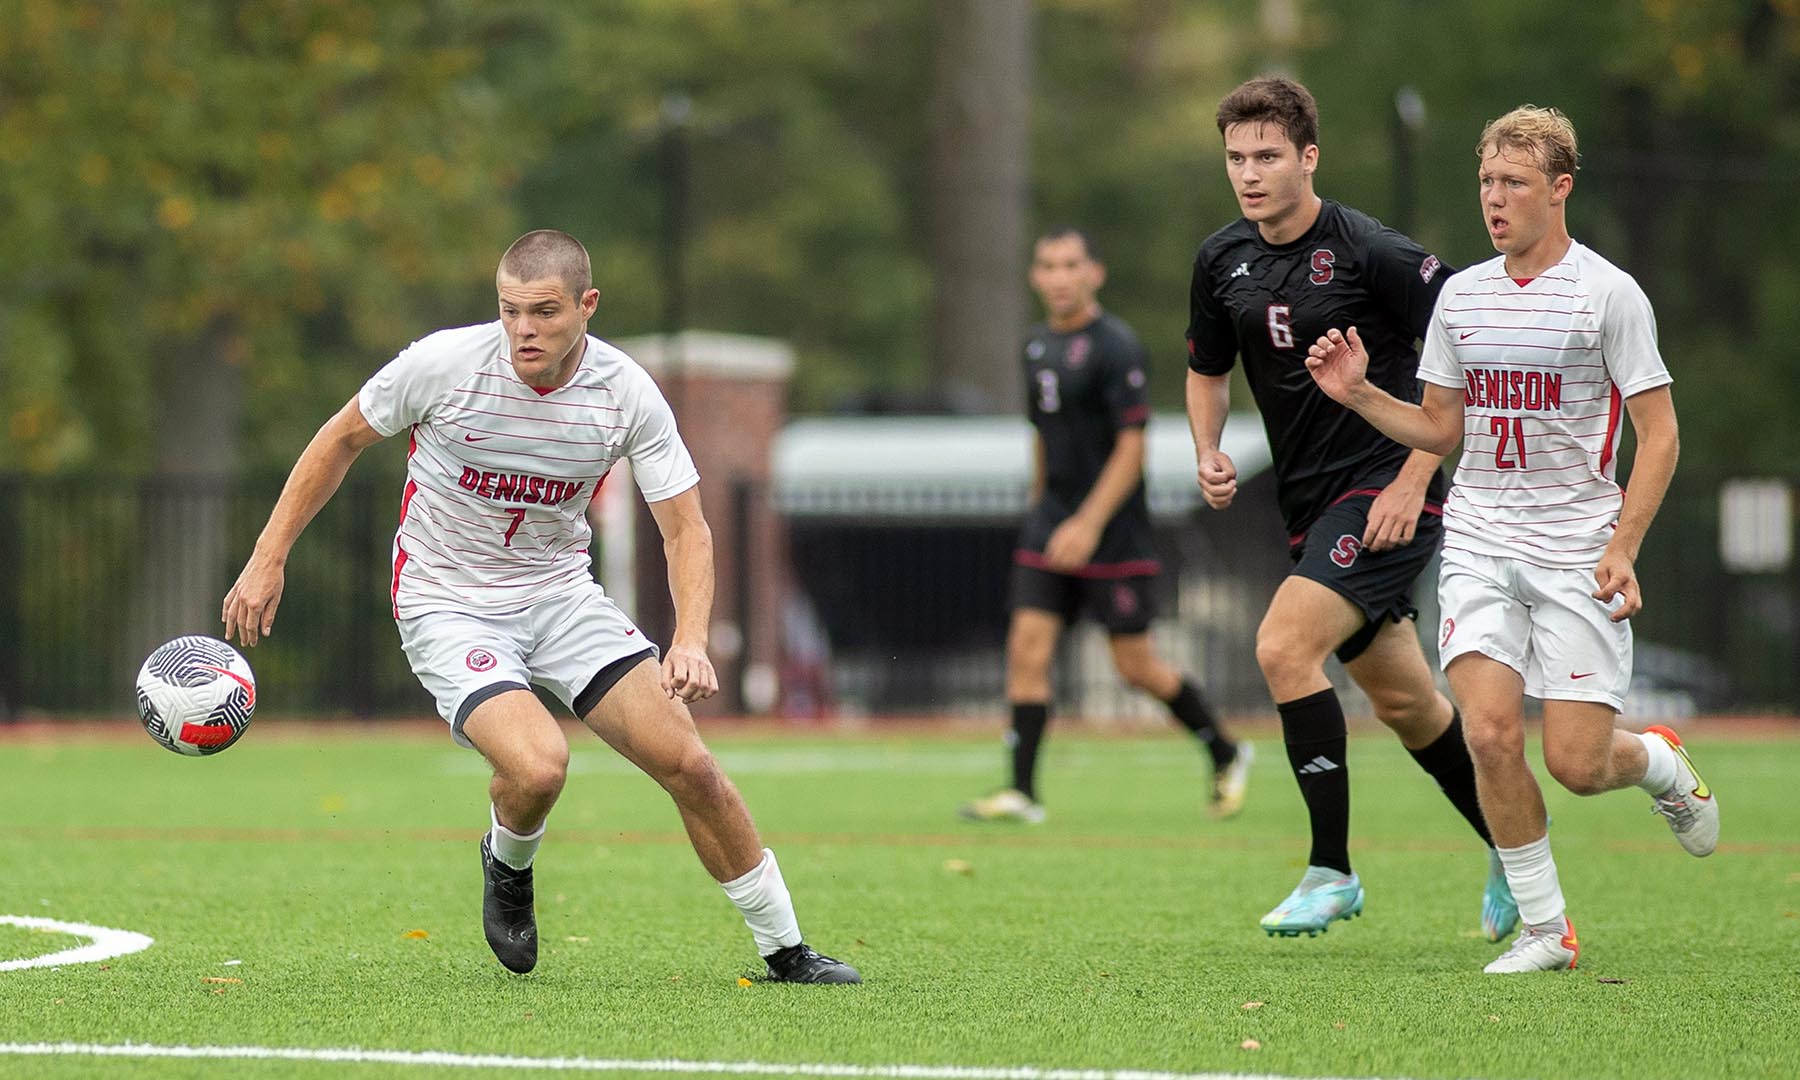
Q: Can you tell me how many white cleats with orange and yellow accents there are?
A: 2